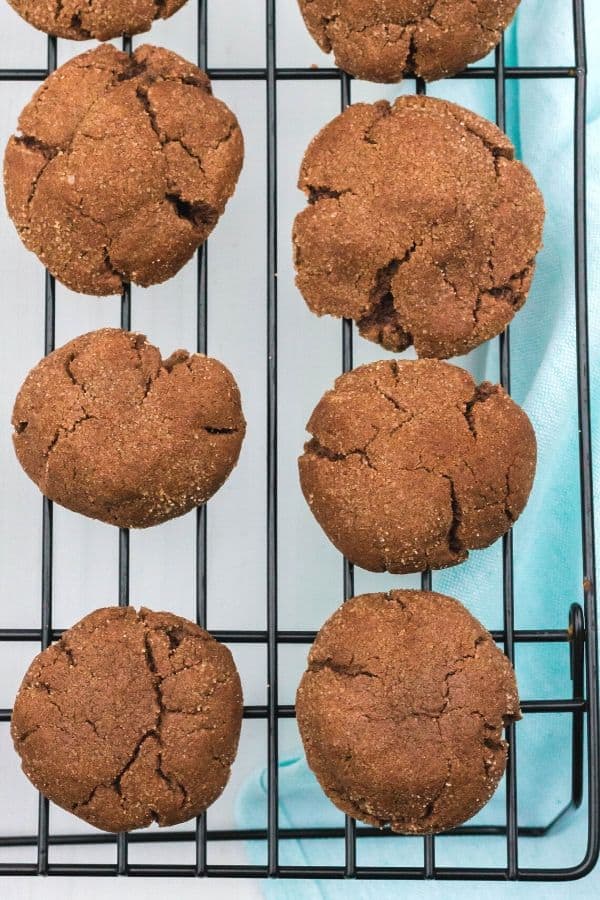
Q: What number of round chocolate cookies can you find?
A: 8